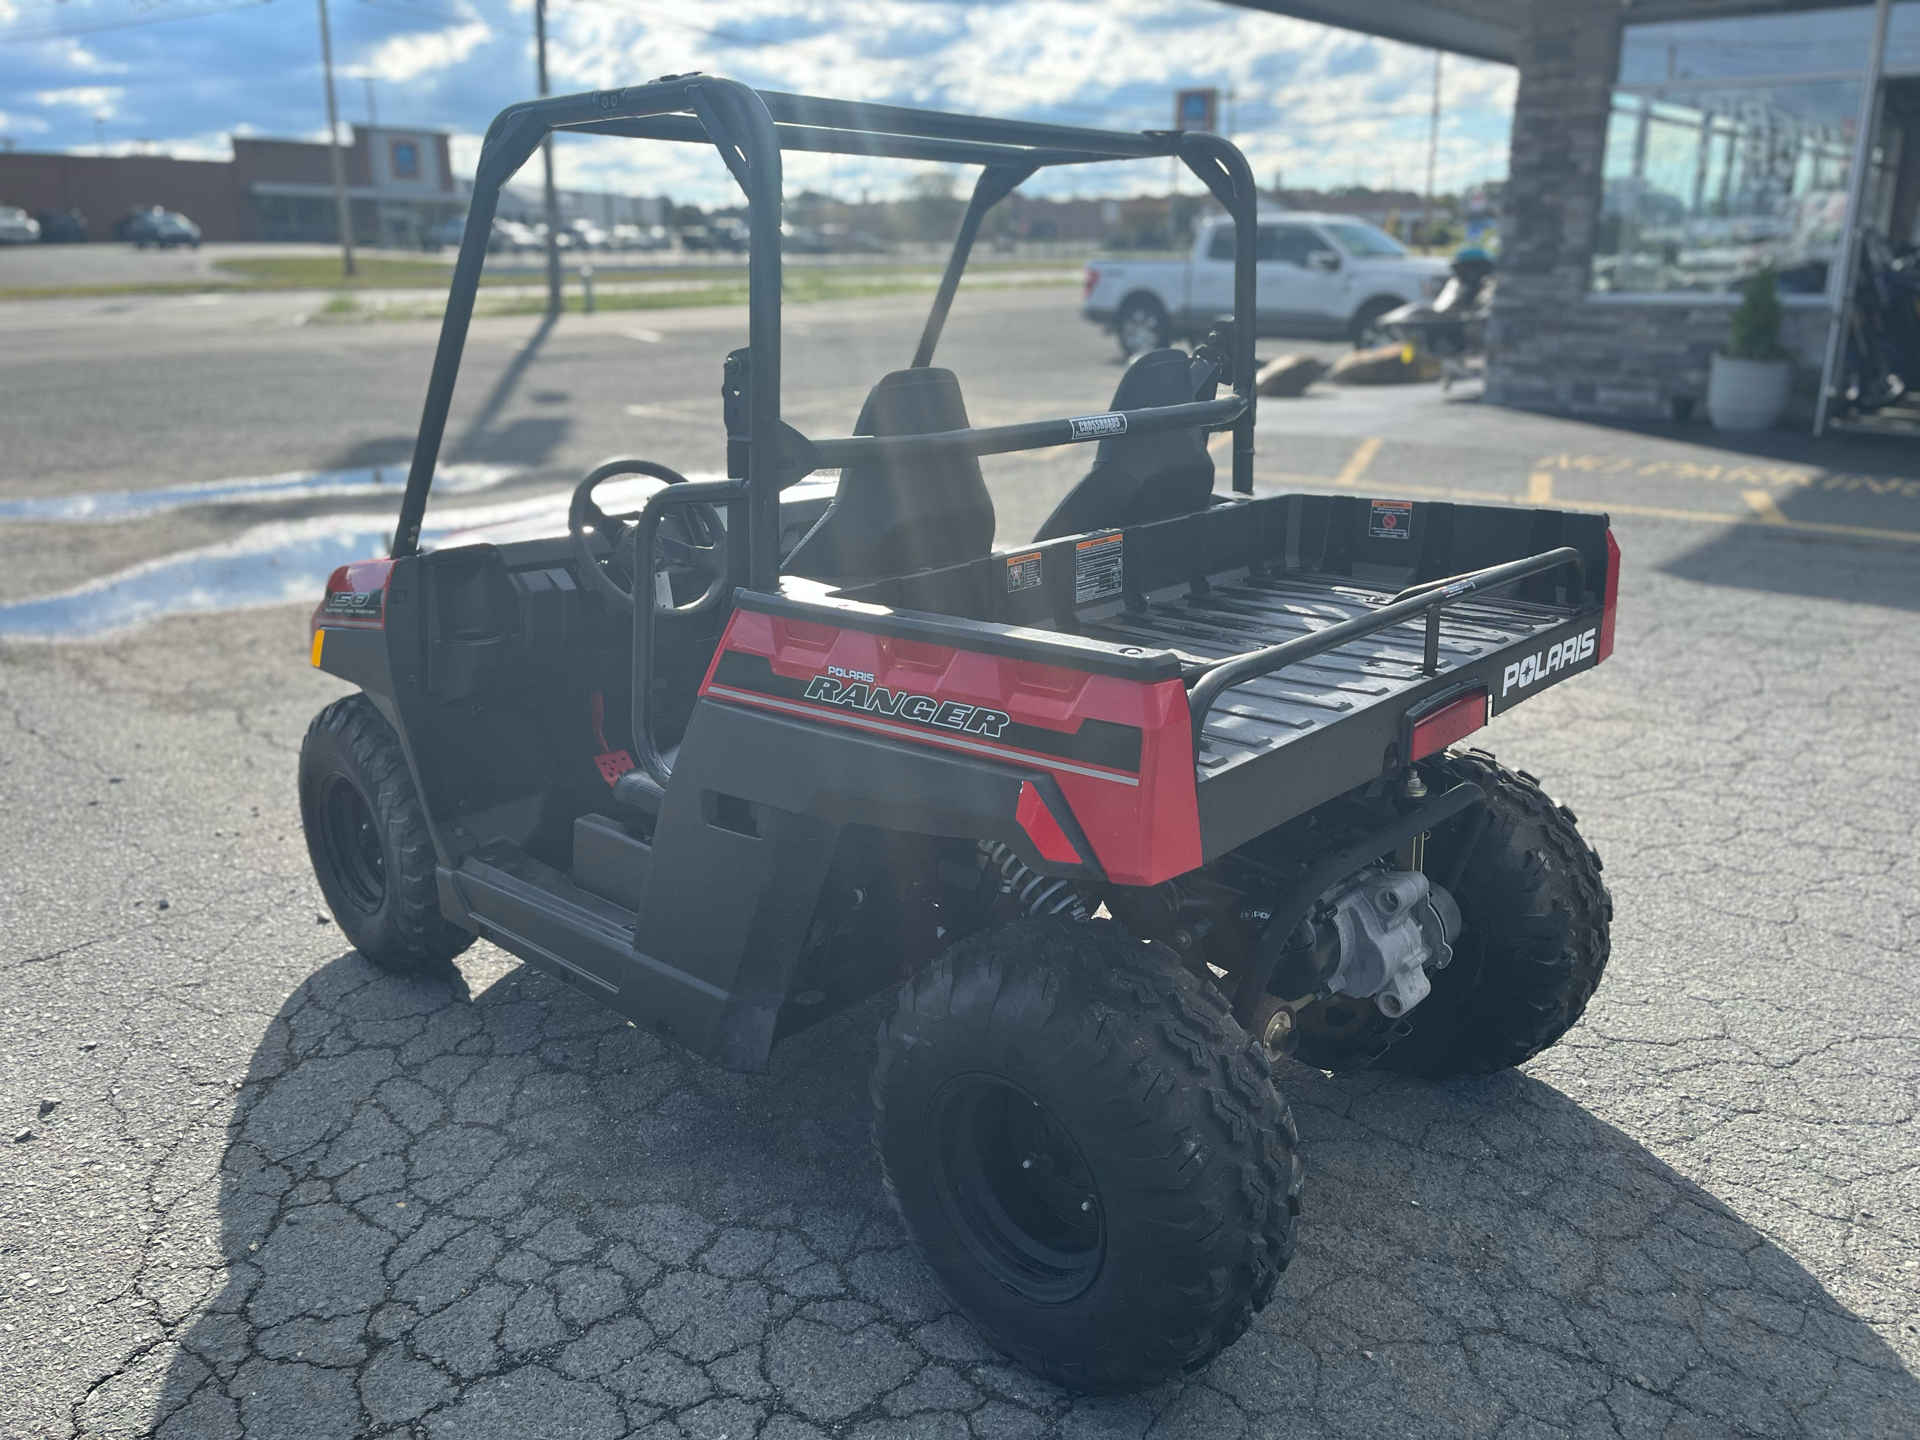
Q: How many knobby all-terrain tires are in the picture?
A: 3